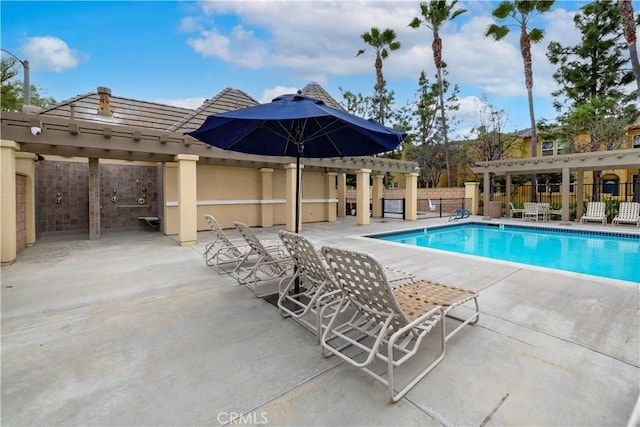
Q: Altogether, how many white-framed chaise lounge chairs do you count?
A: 6